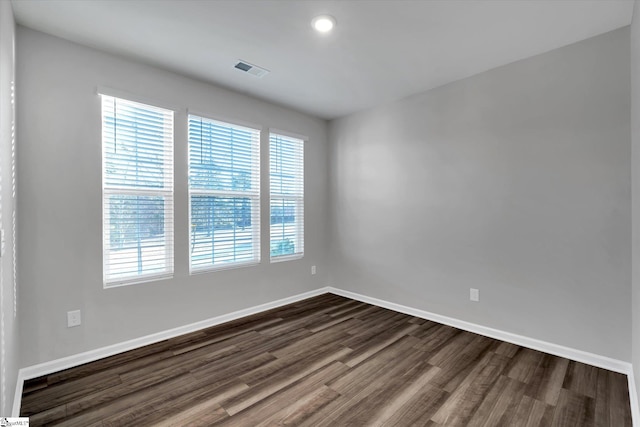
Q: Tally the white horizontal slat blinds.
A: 3